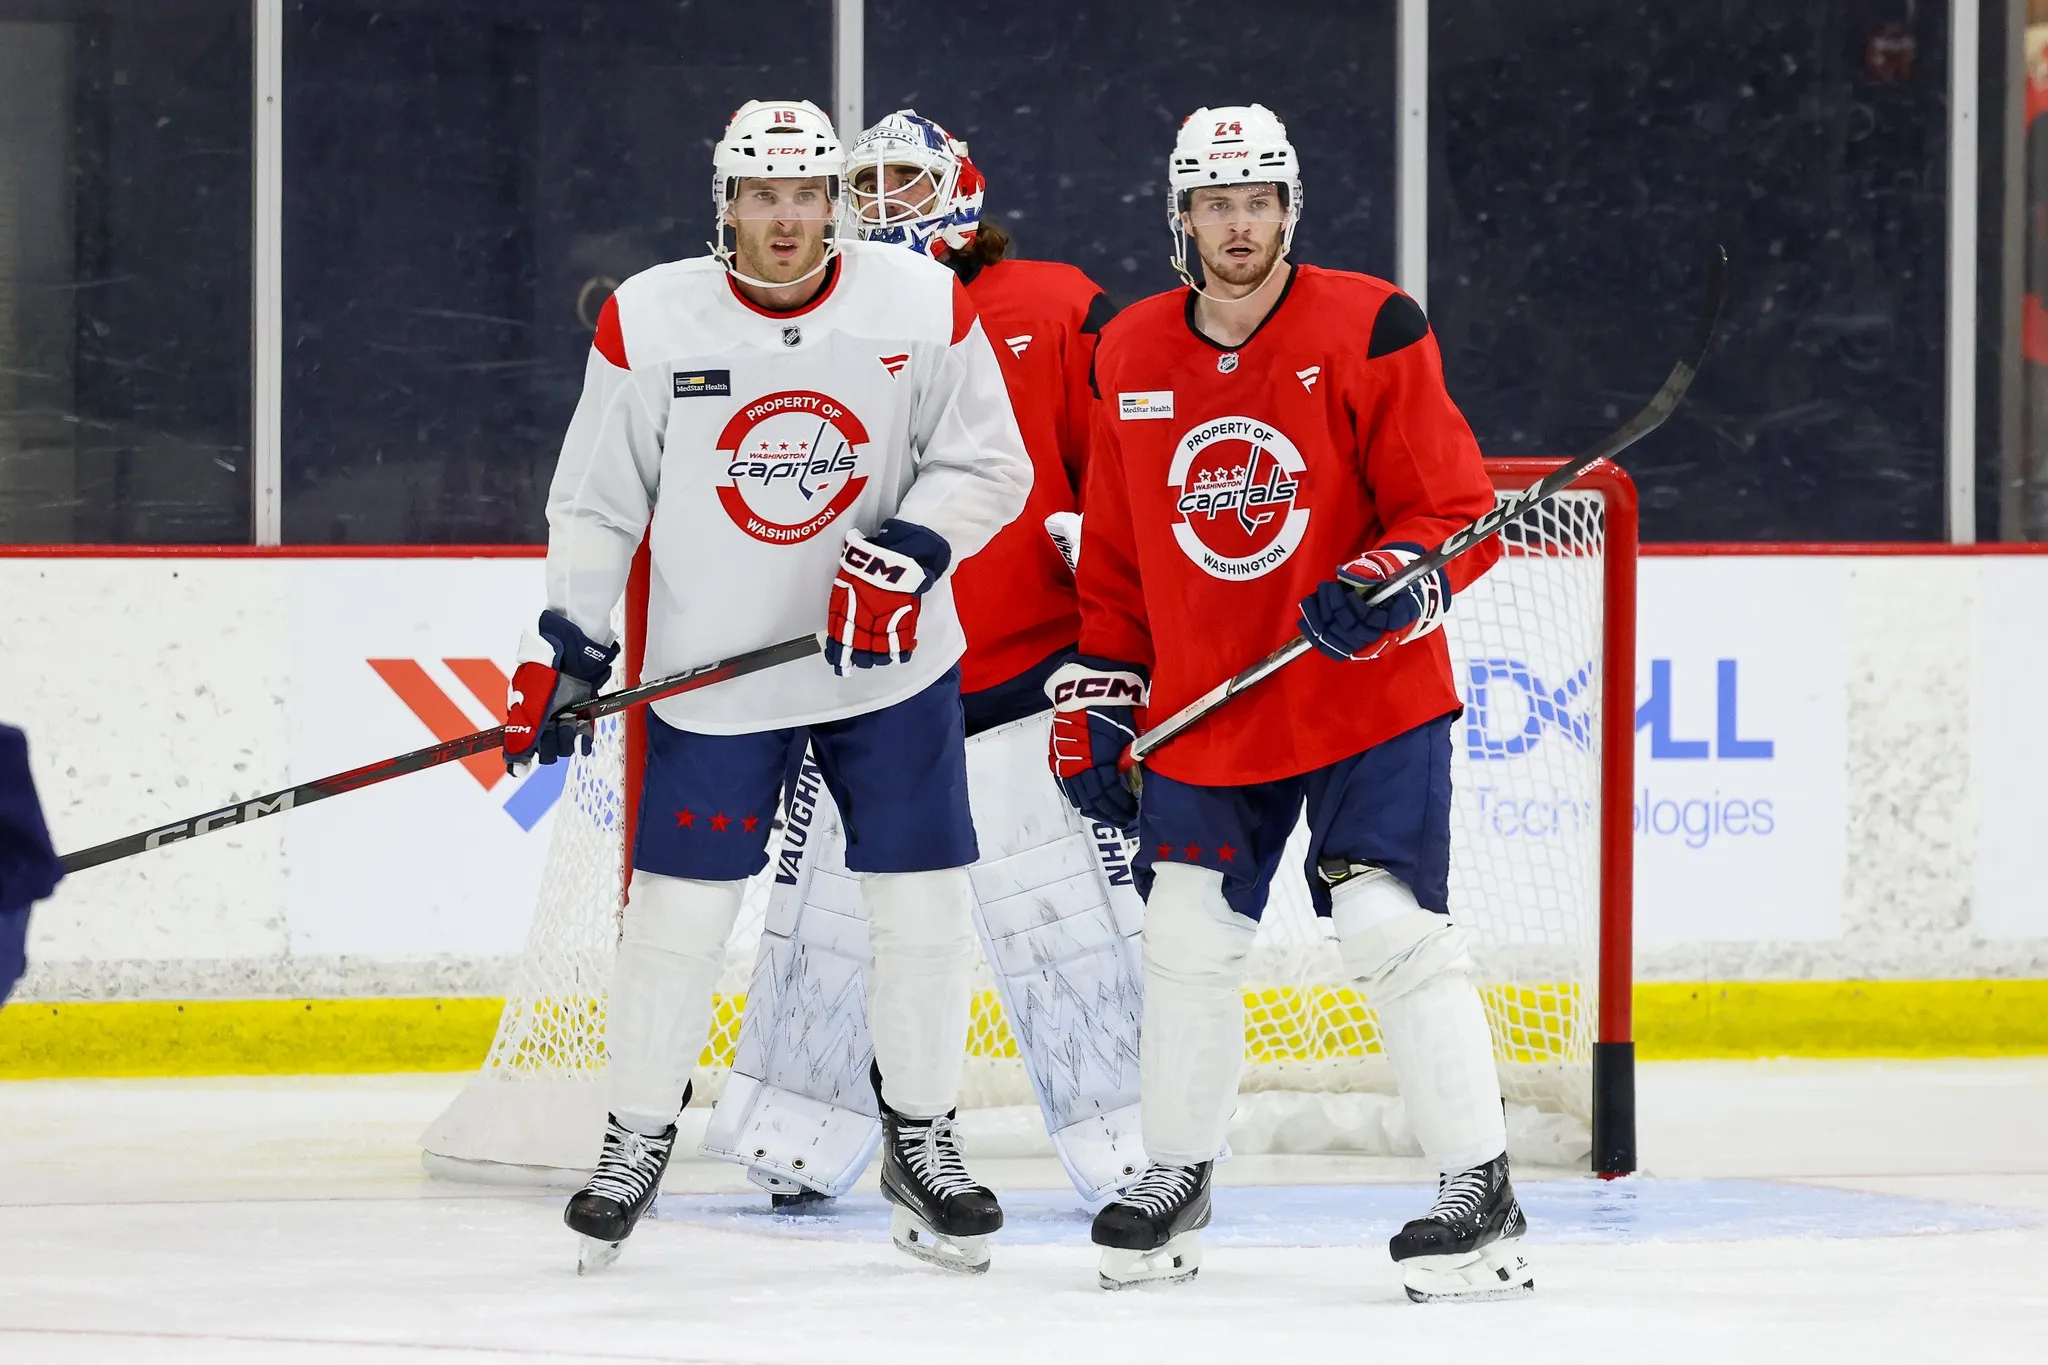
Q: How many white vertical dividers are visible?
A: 4